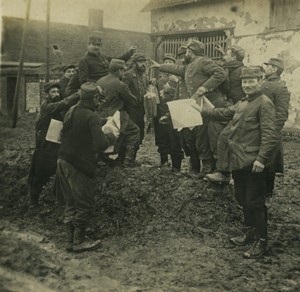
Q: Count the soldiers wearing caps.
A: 12